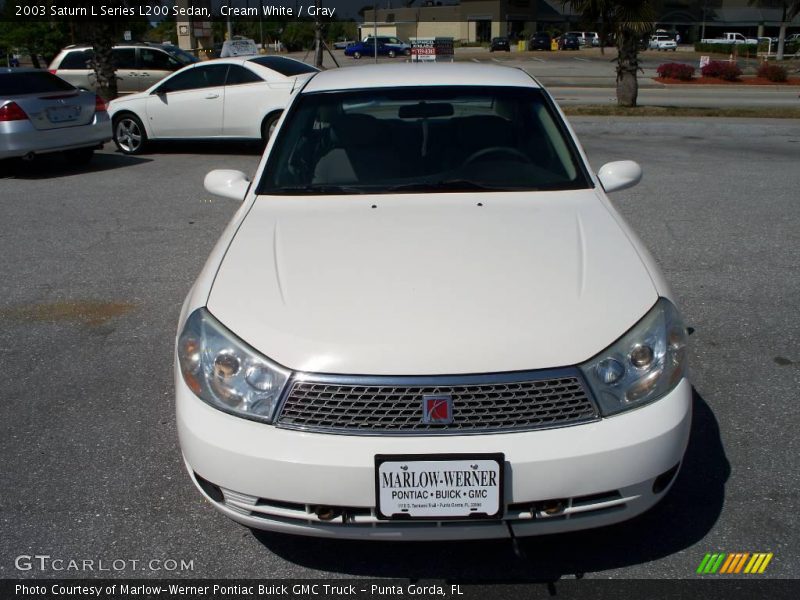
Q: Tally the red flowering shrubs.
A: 3